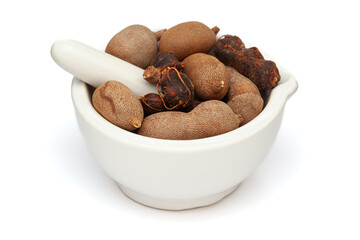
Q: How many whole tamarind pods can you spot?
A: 6